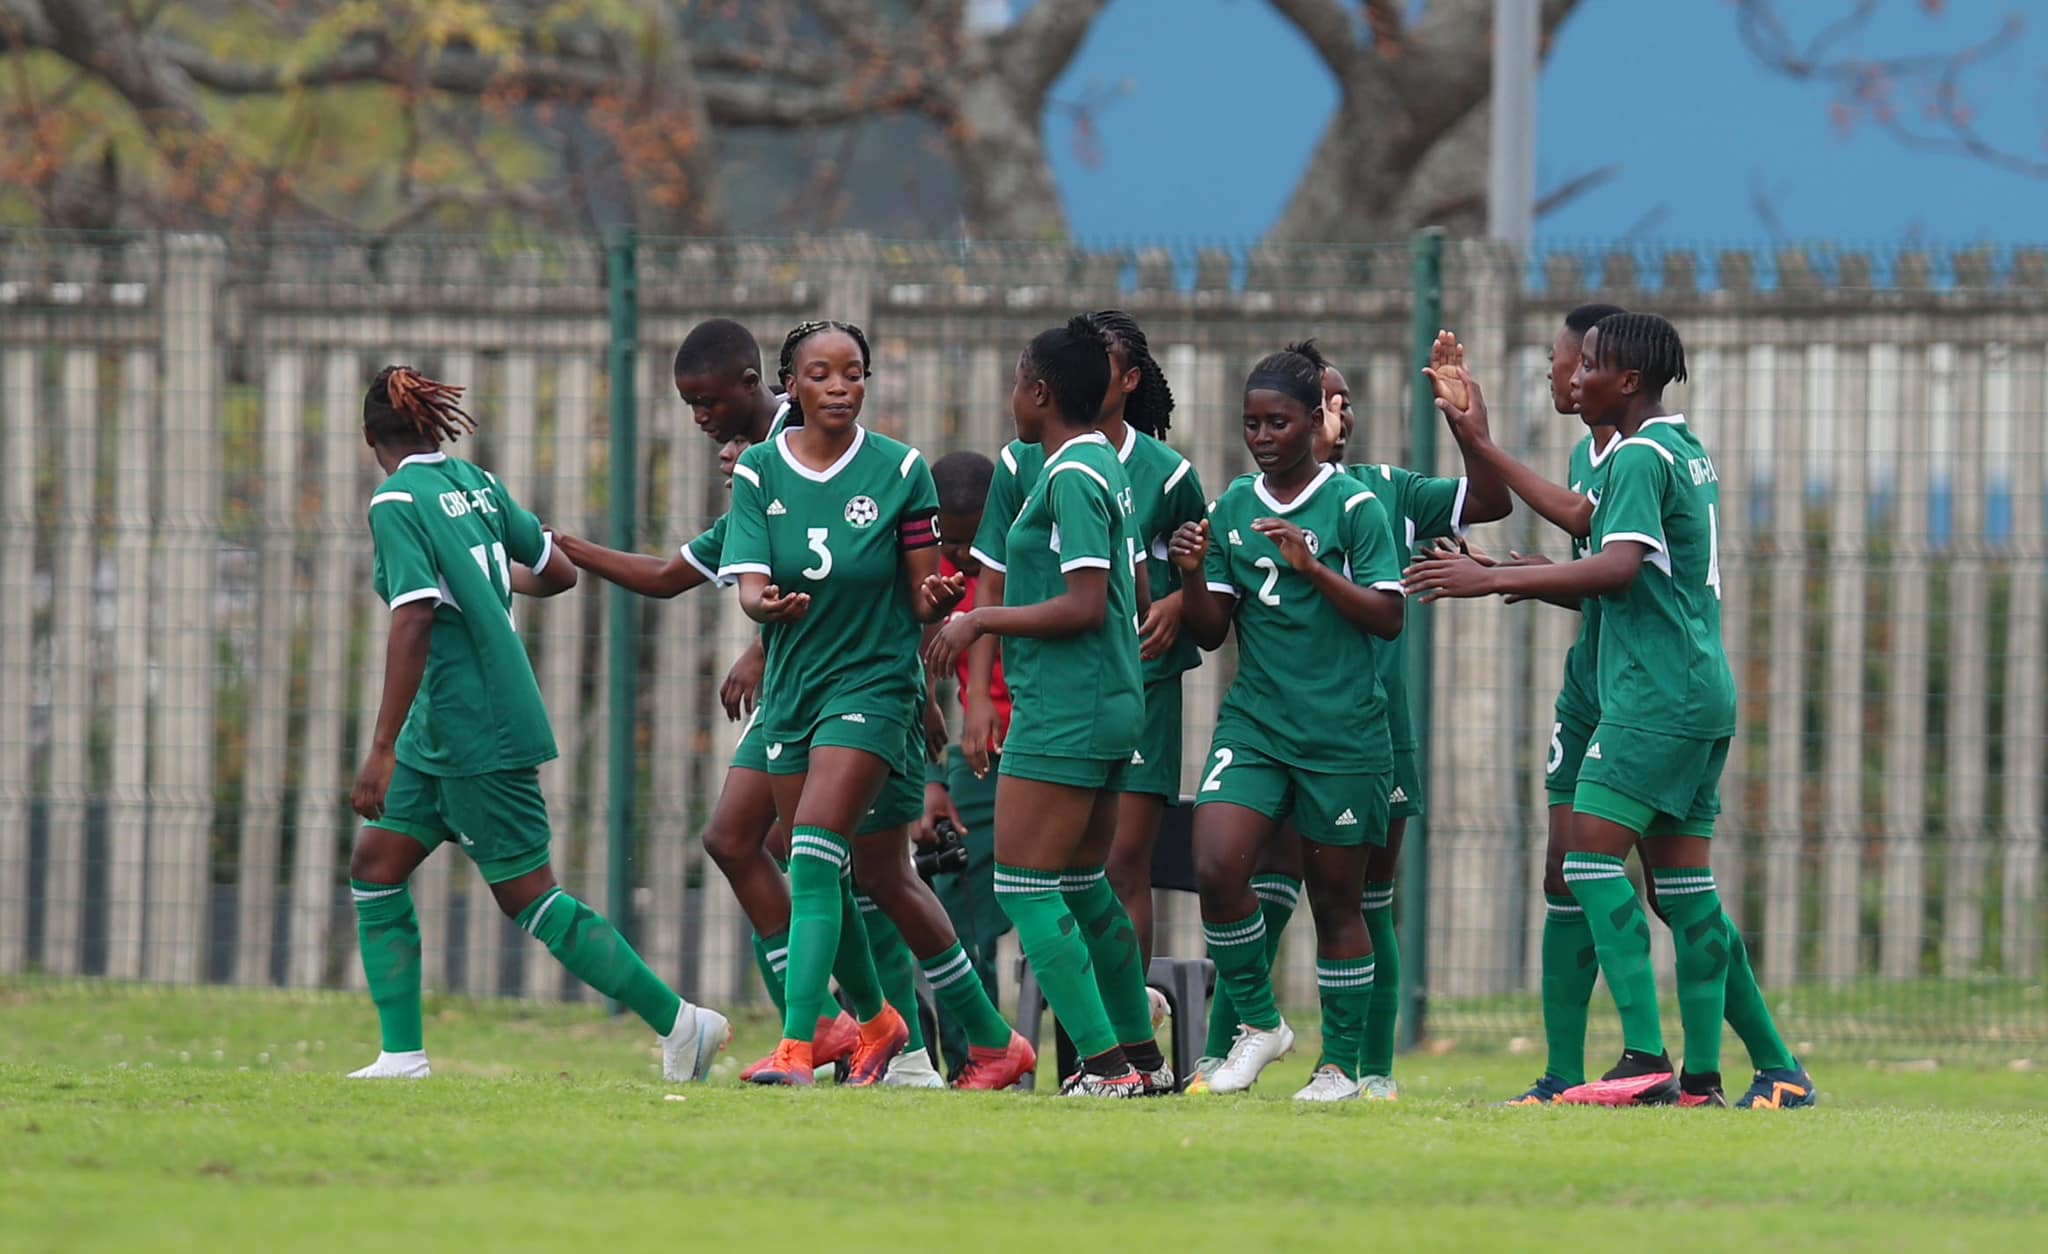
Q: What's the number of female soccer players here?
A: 10